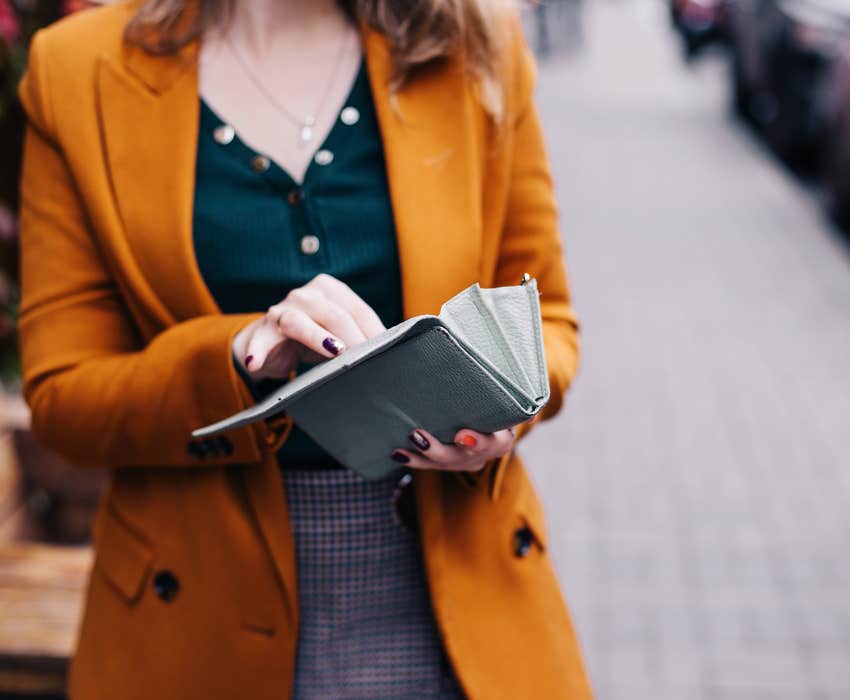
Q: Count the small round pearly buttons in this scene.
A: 6